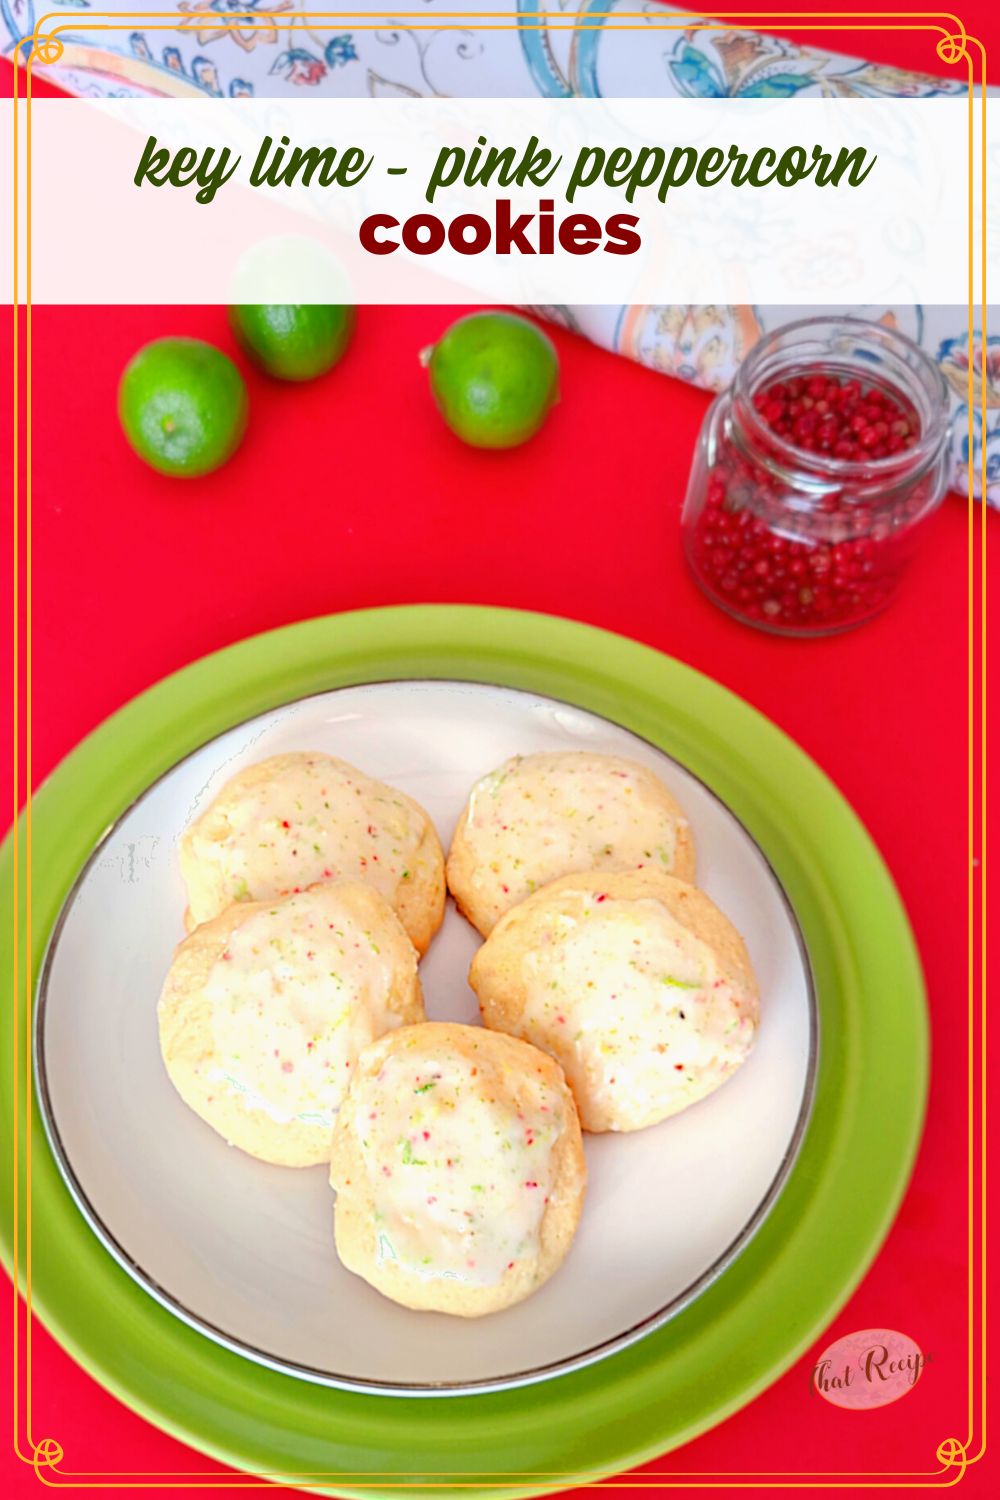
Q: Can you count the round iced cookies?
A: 5